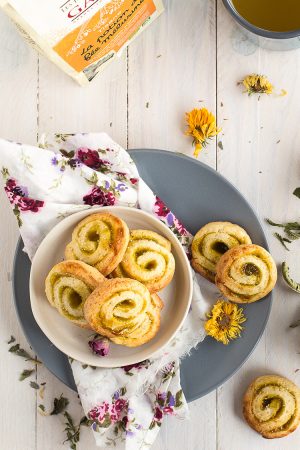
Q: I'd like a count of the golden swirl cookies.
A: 7